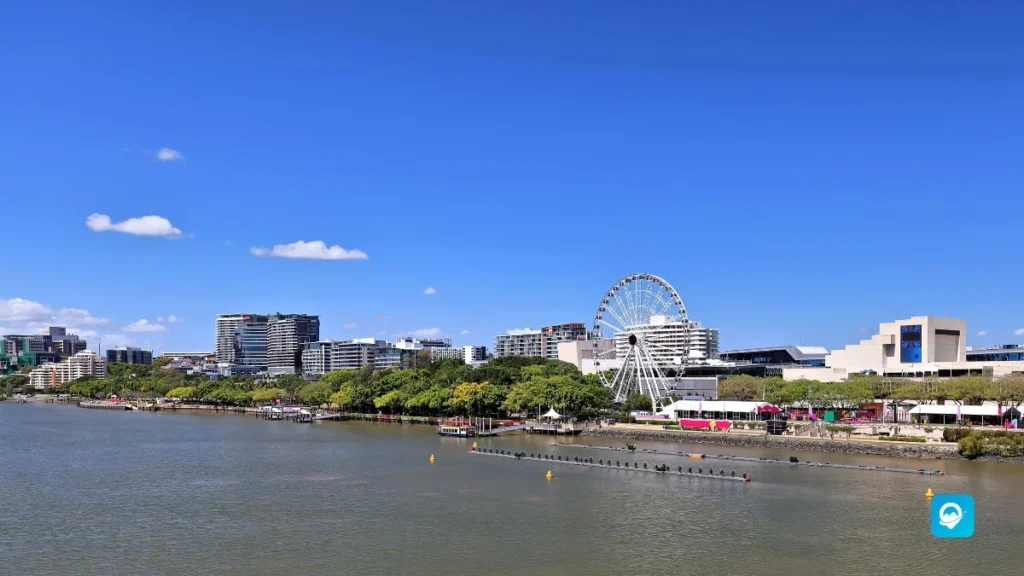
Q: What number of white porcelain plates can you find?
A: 0